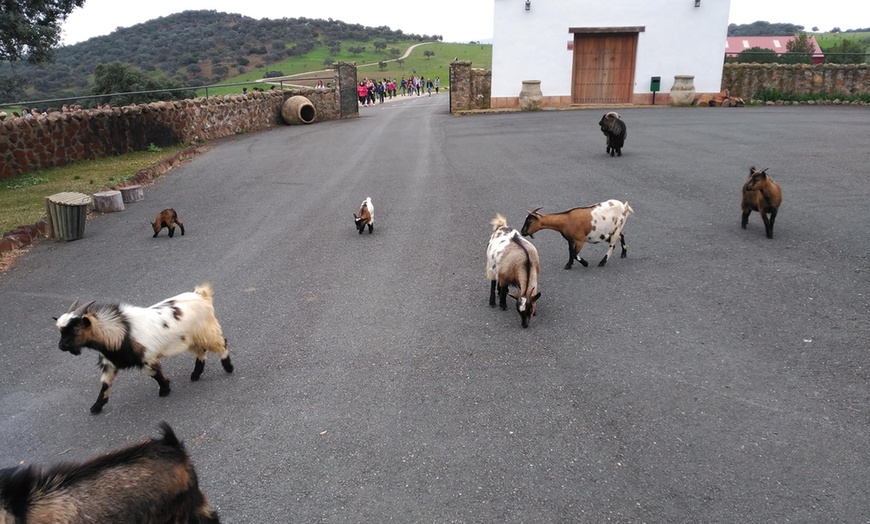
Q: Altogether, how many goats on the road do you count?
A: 8